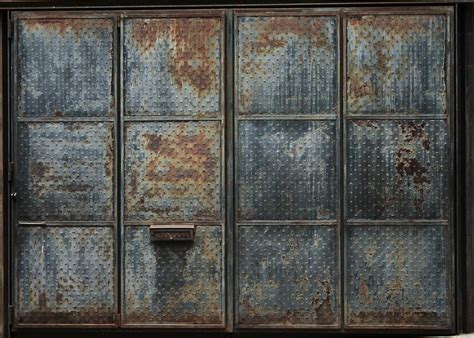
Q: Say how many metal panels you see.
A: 12